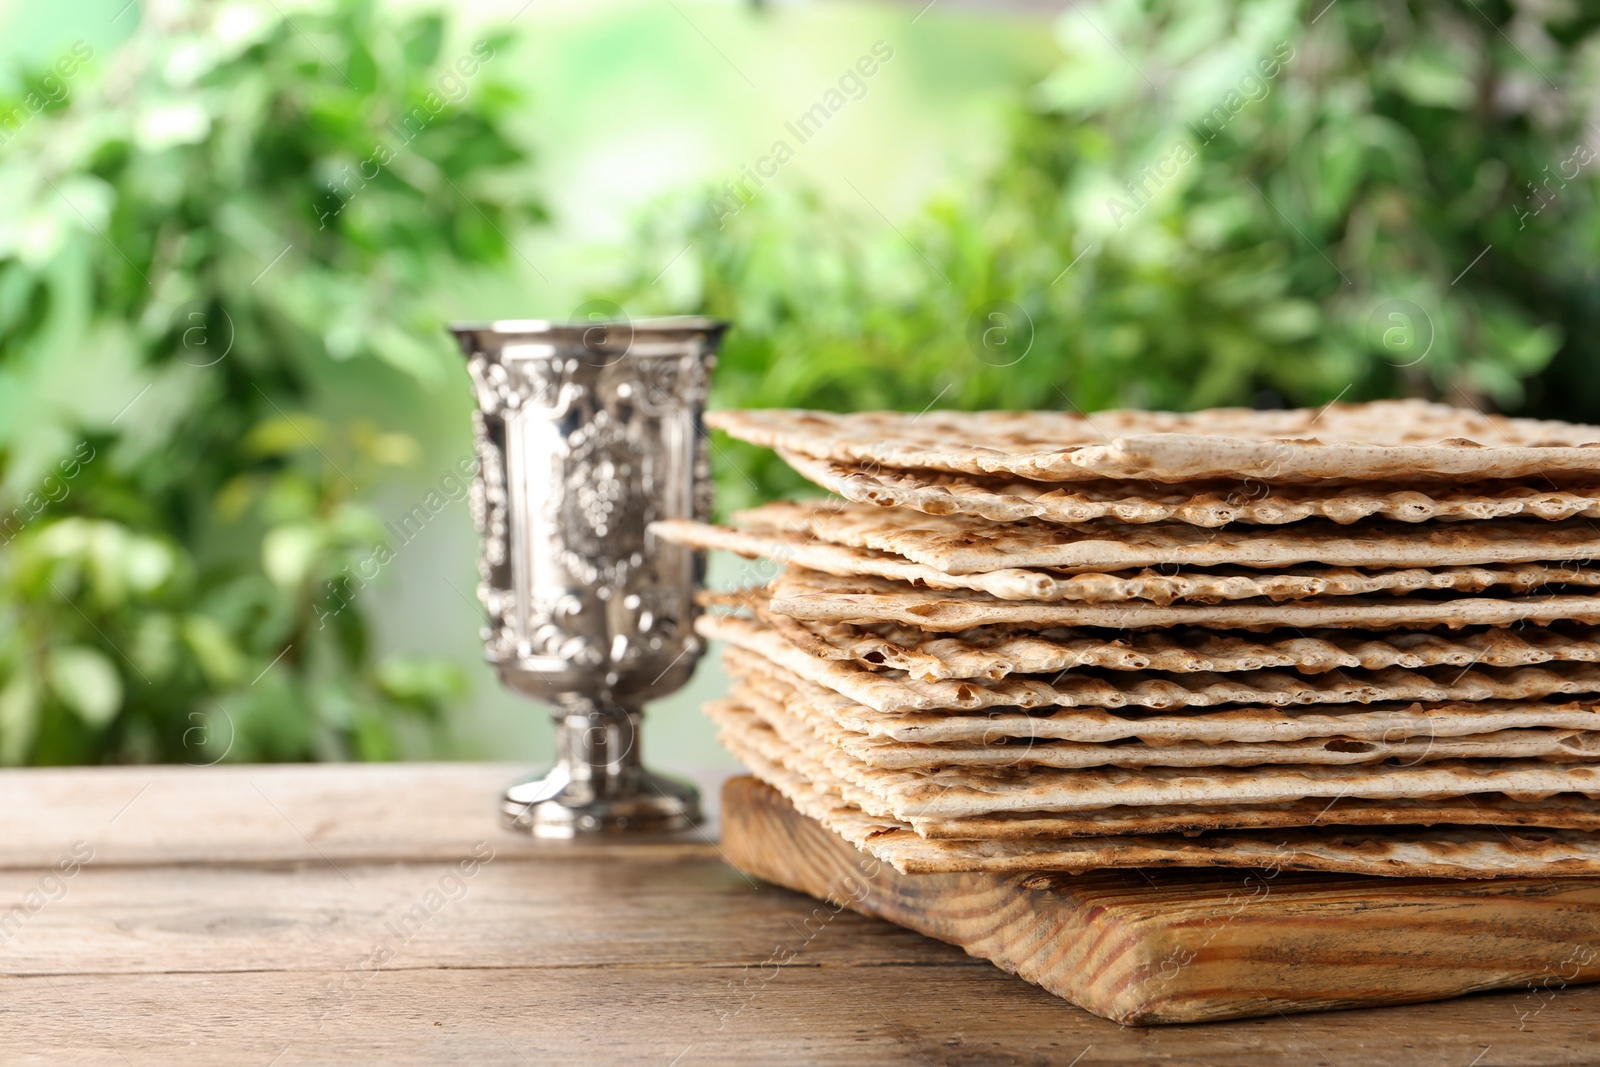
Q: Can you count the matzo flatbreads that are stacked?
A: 12